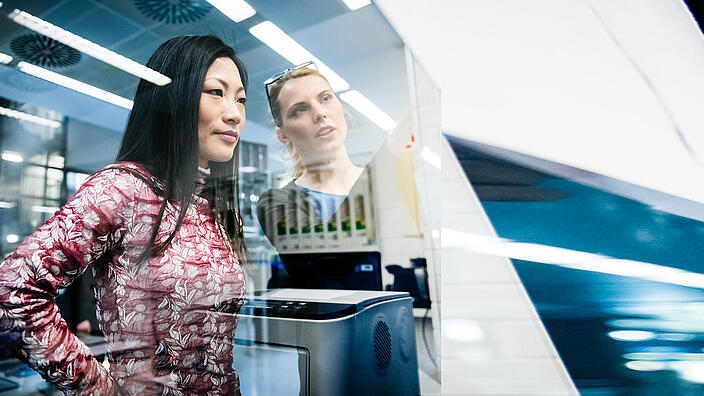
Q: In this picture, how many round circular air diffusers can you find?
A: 2